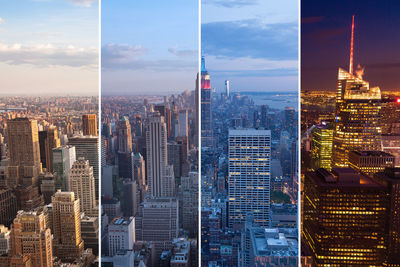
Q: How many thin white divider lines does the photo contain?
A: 3